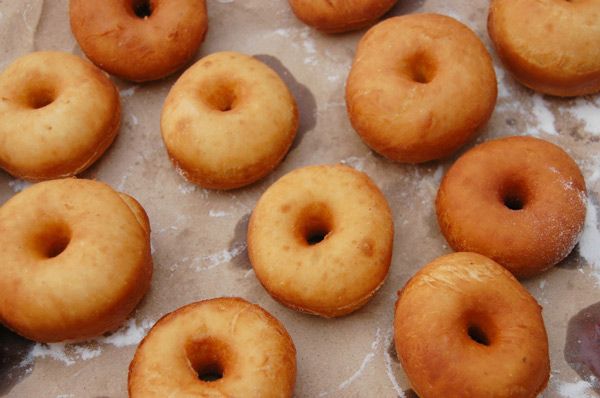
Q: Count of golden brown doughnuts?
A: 11